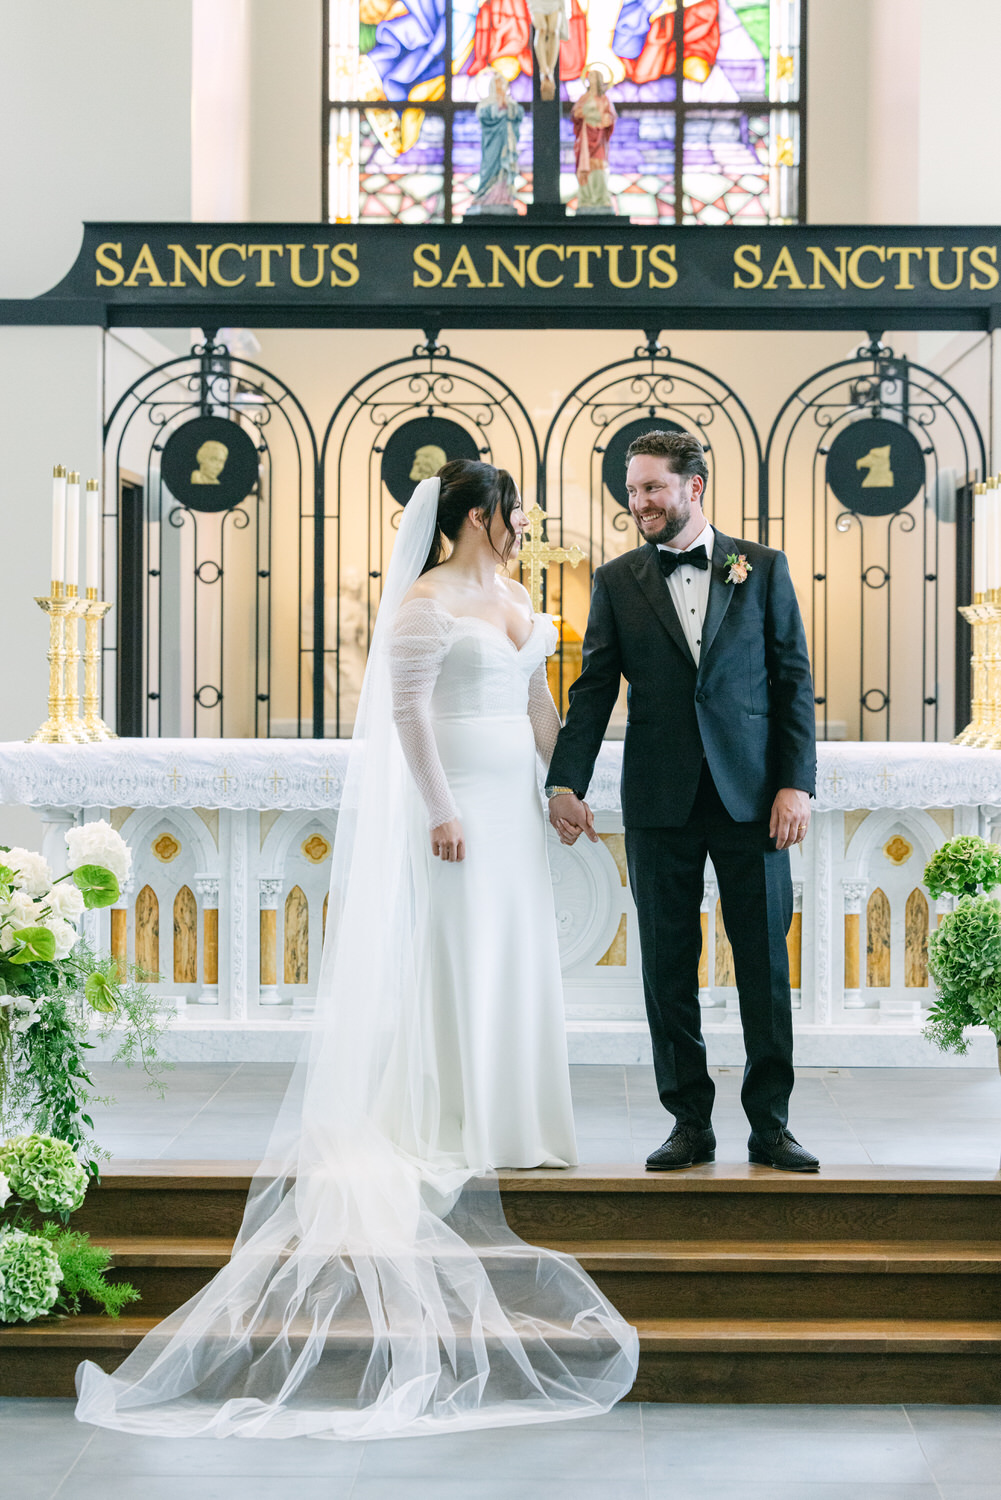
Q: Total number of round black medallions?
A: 4